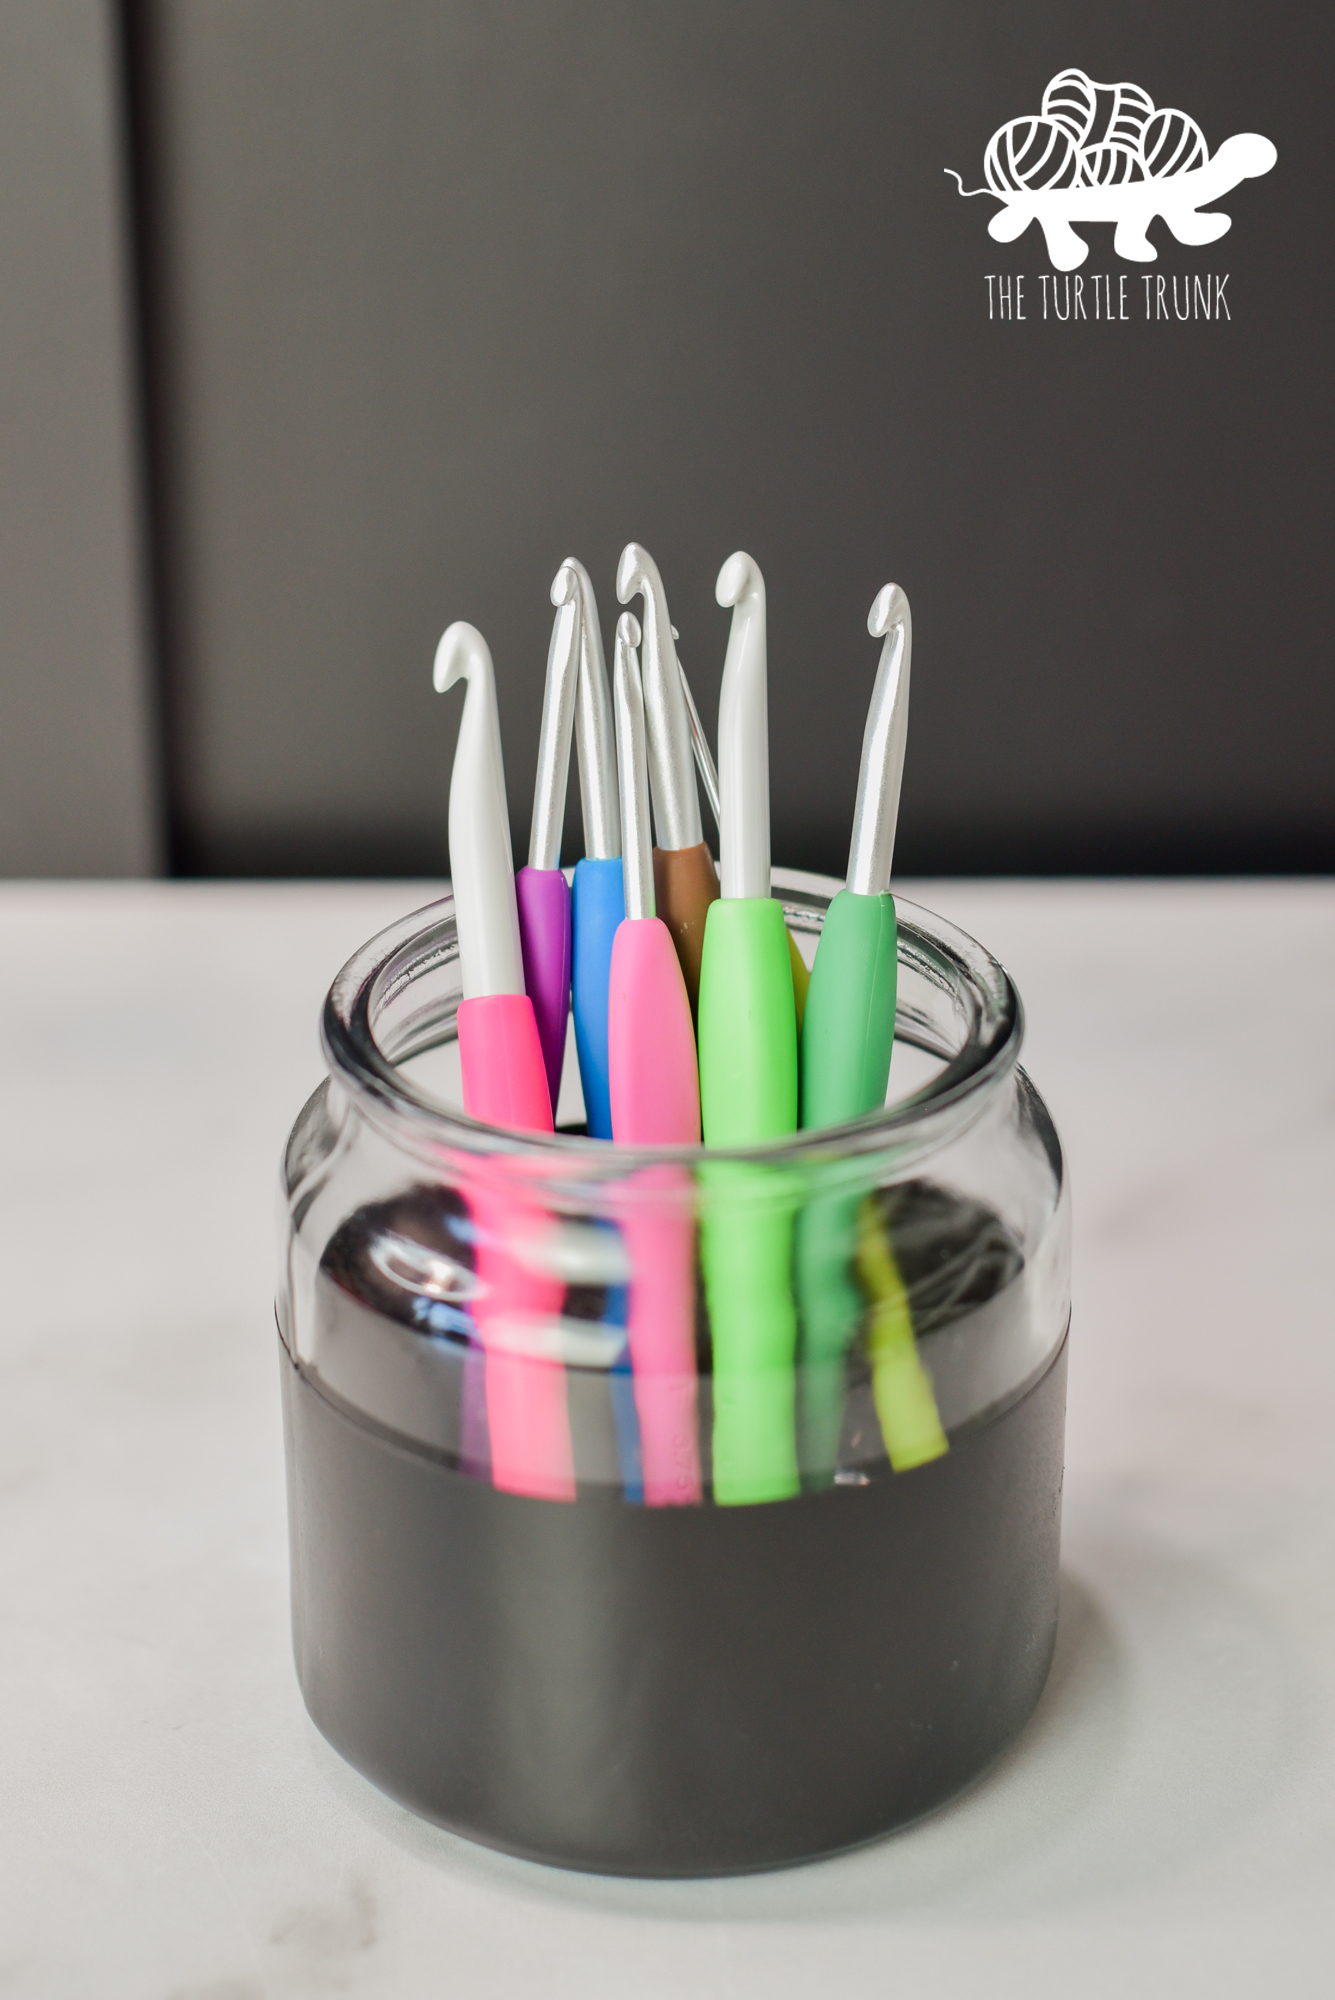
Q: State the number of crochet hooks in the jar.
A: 8